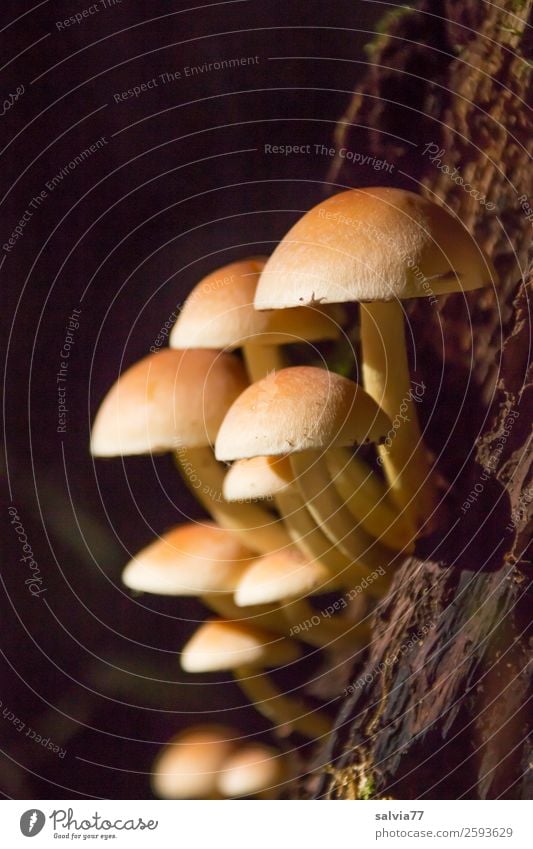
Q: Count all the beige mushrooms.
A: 10